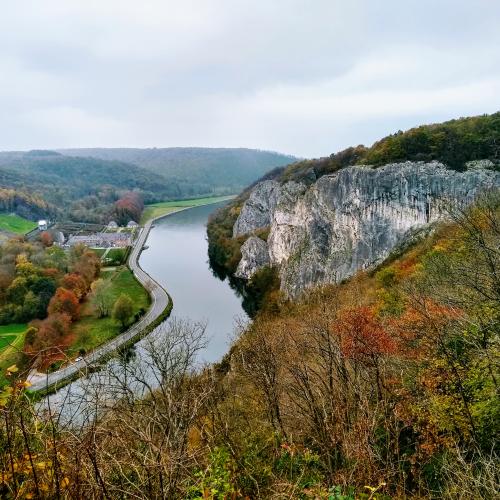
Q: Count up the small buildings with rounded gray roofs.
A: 2